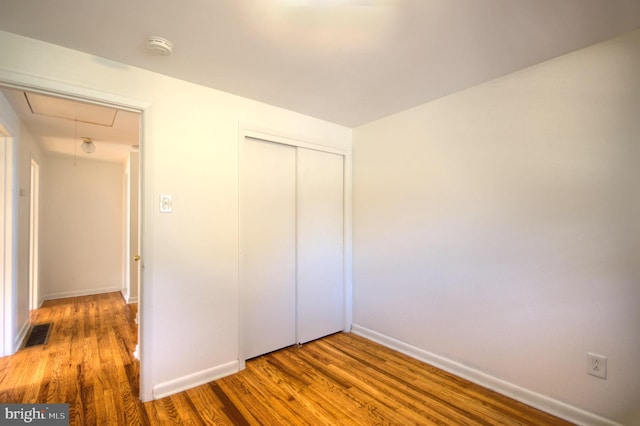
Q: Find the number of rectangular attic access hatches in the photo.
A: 1